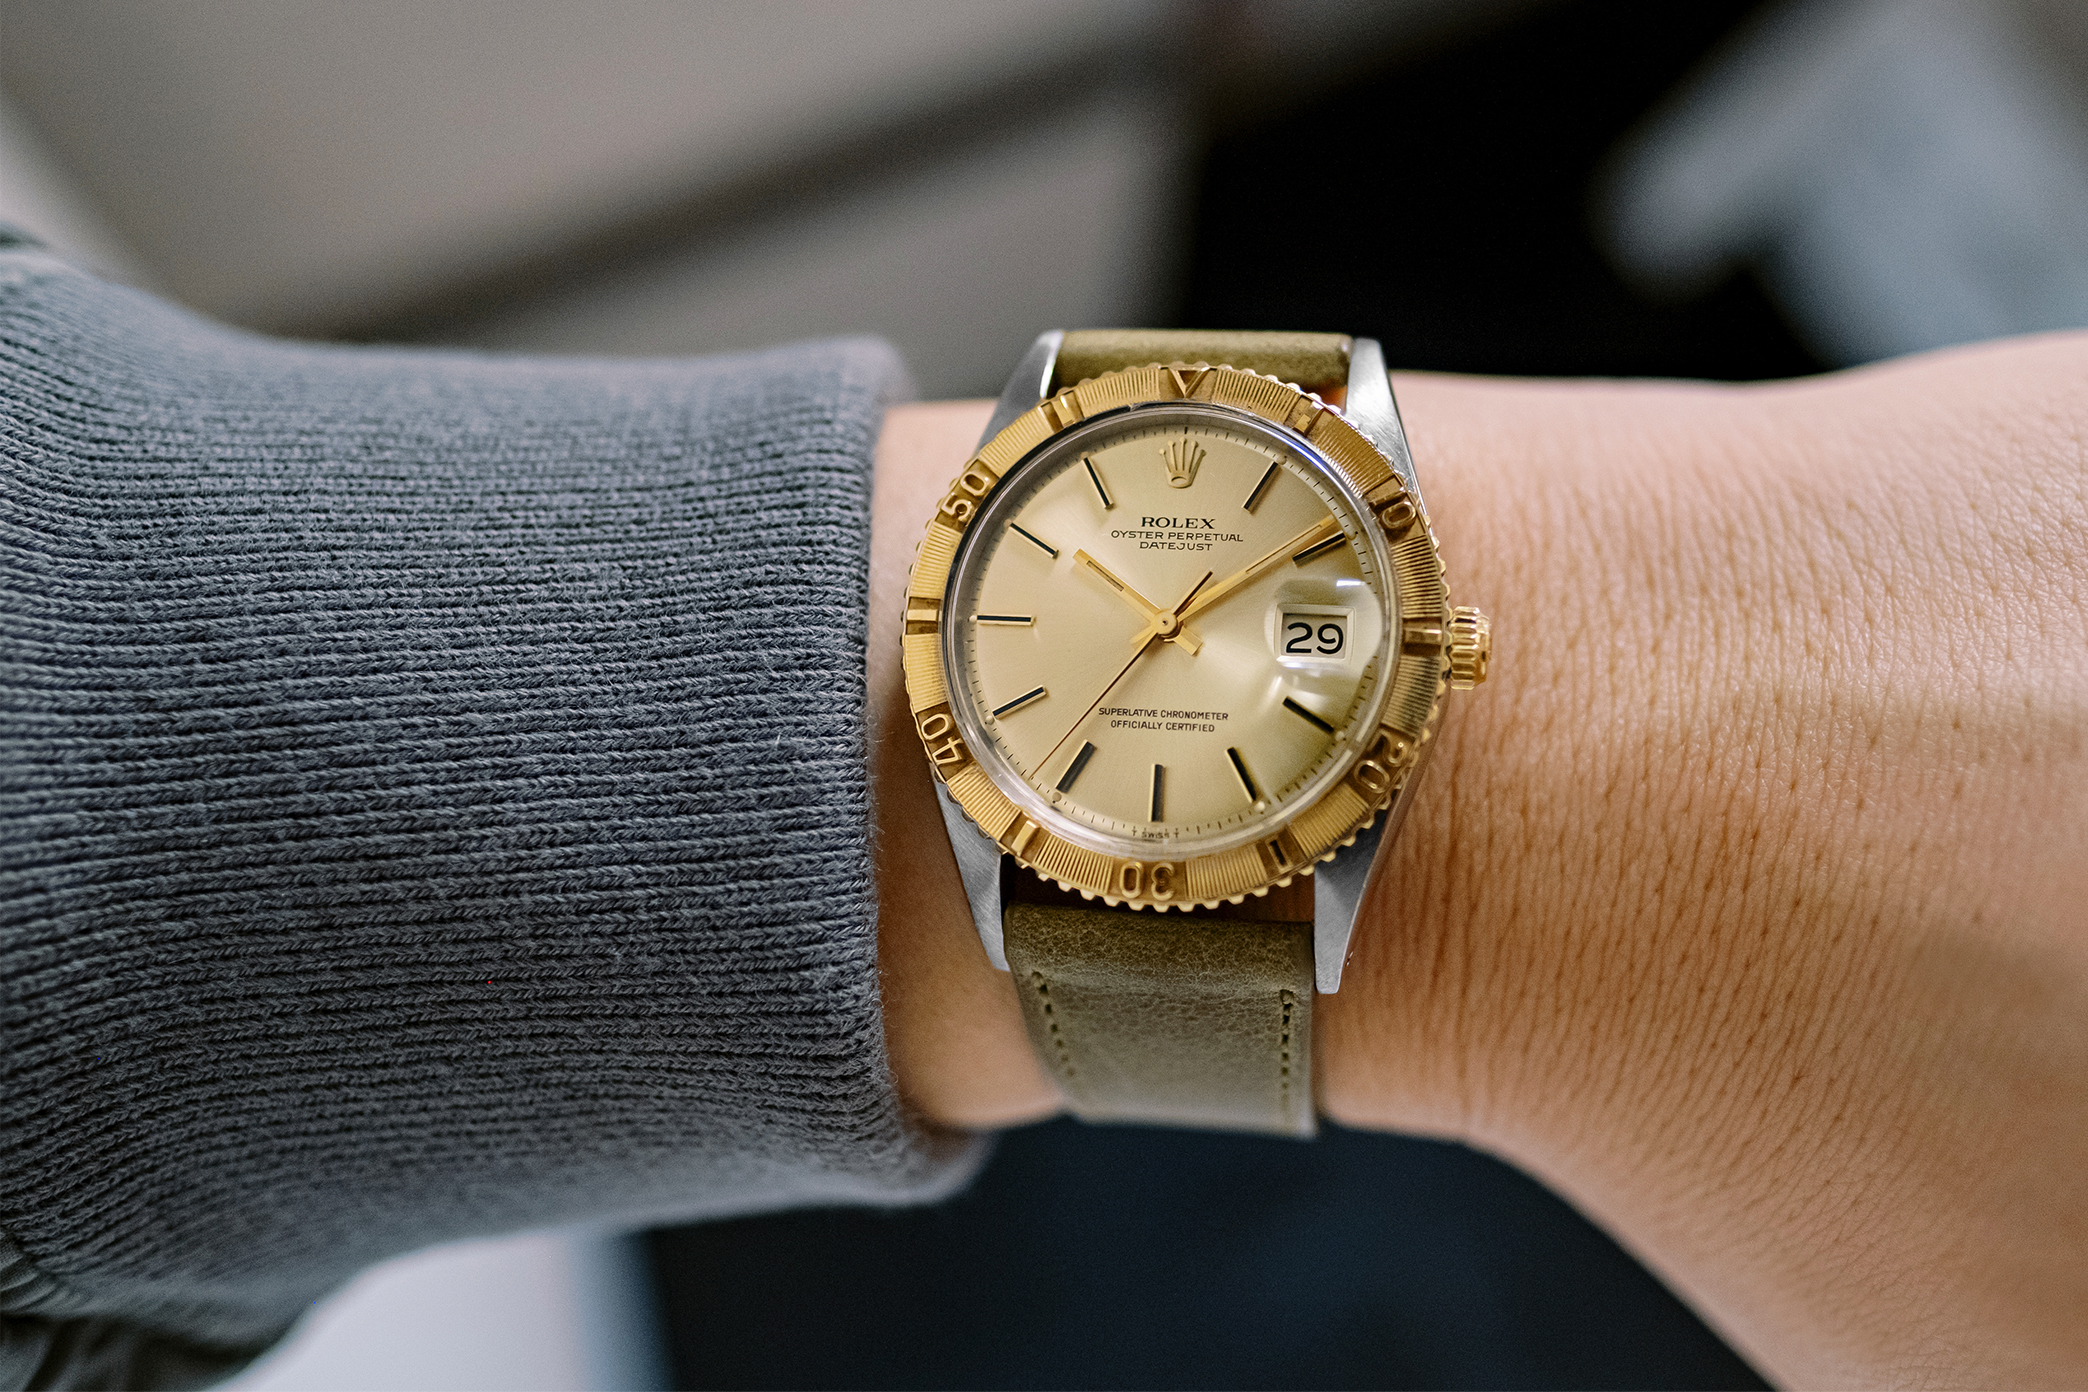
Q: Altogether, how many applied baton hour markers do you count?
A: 10